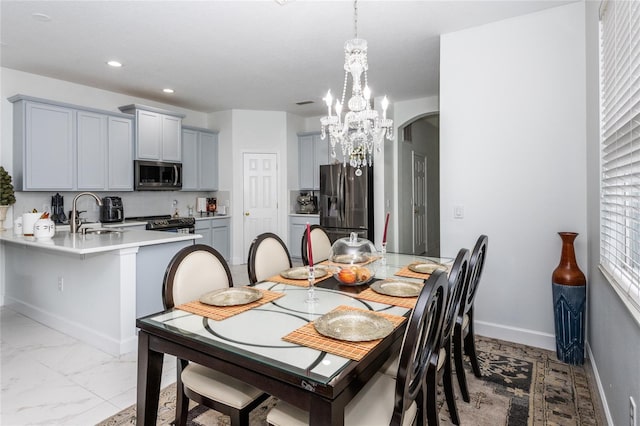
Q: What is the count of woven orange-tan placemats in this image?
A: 6